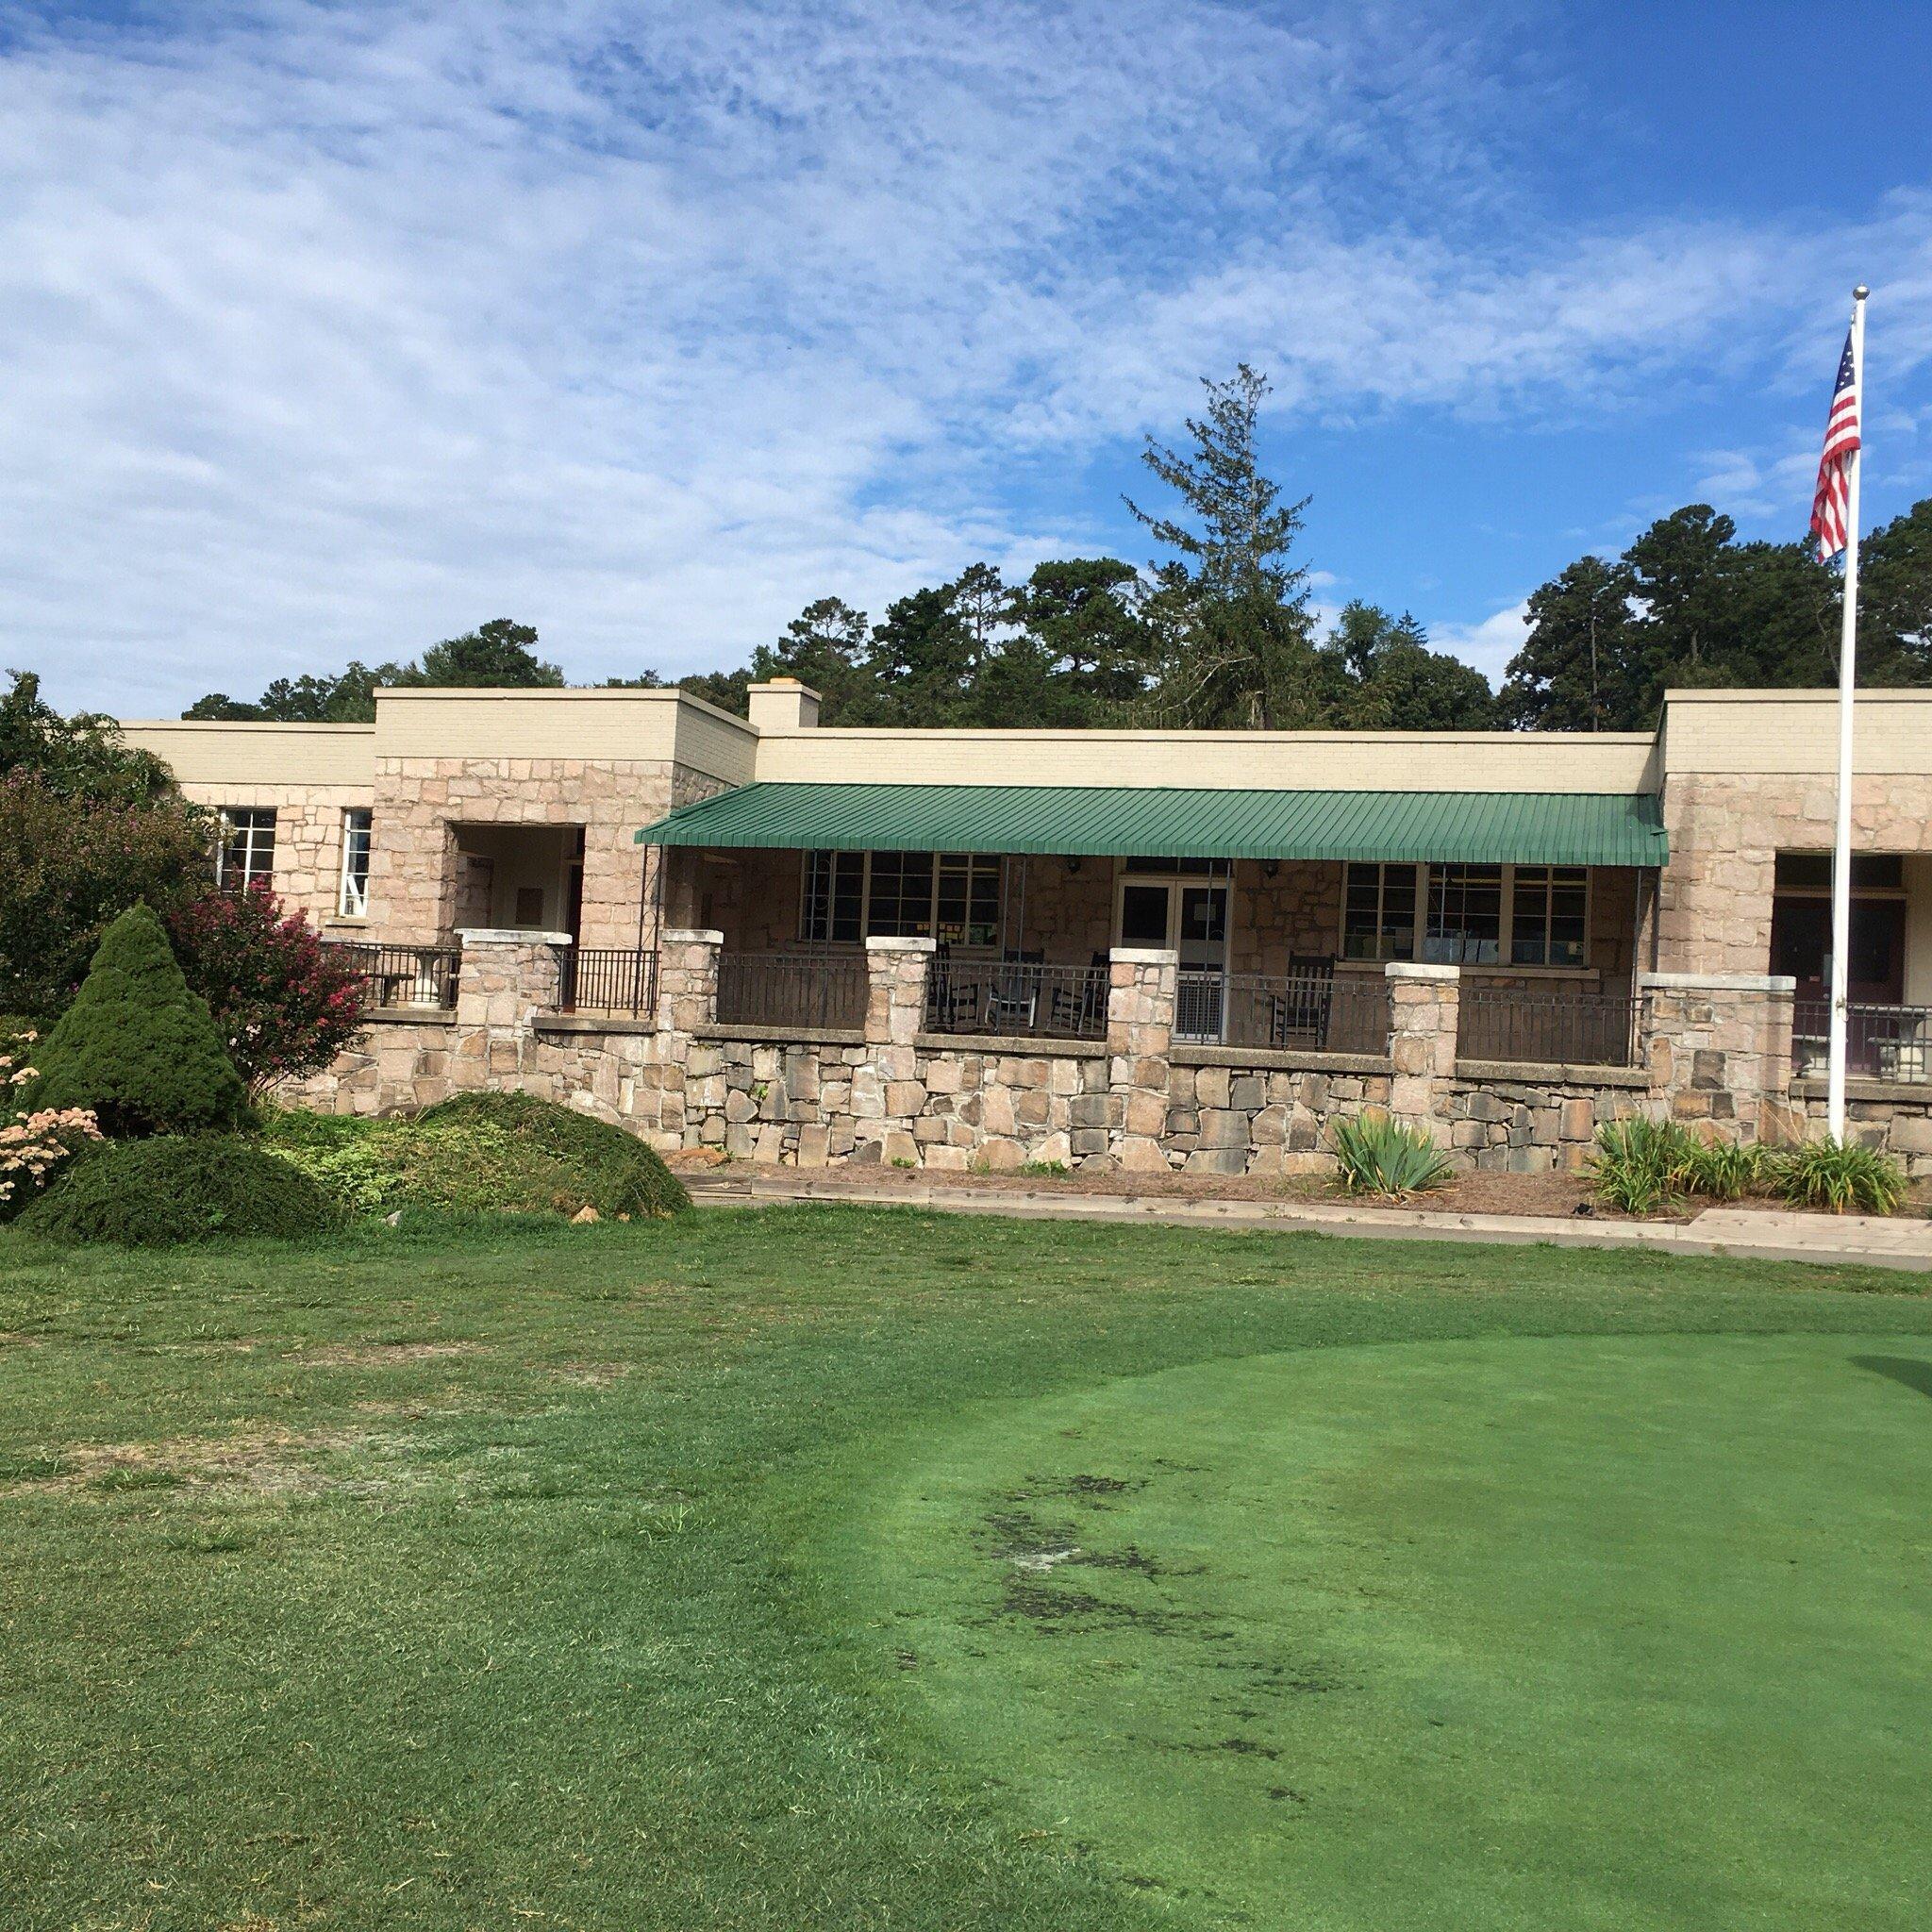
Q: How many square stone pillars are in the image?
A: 6